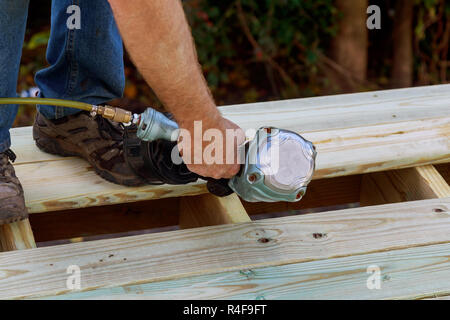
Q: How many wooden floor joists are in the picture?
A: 3